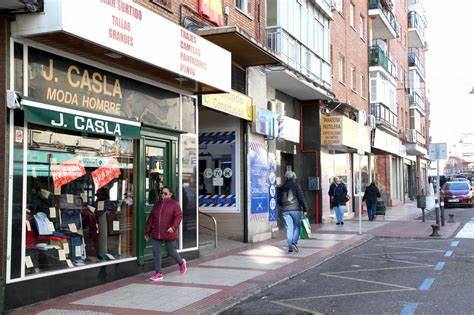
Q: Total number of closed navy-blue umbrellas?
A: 0